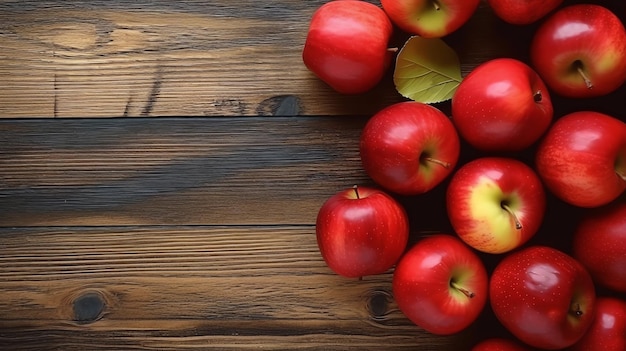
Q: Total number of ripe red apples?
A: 14